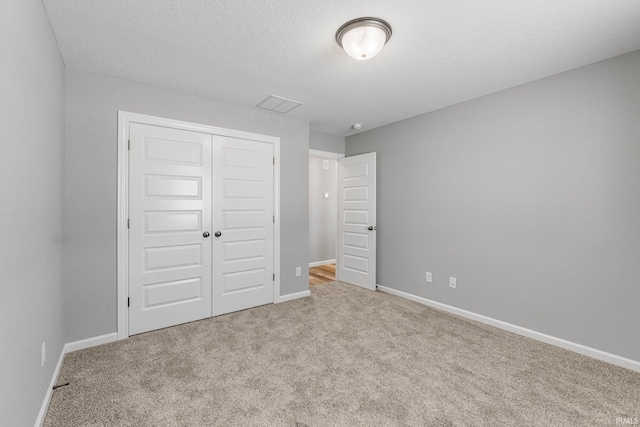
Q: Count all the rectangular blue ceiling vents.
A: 0